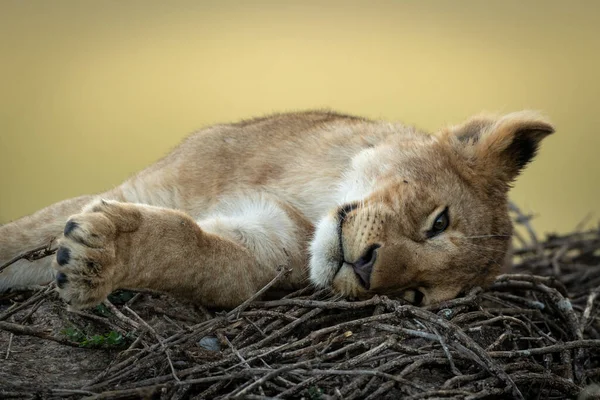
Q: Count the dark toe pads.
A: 3